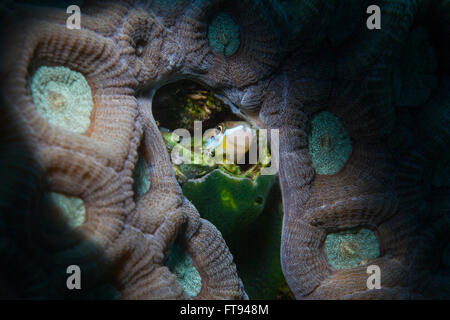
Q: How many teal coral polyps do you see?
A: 7